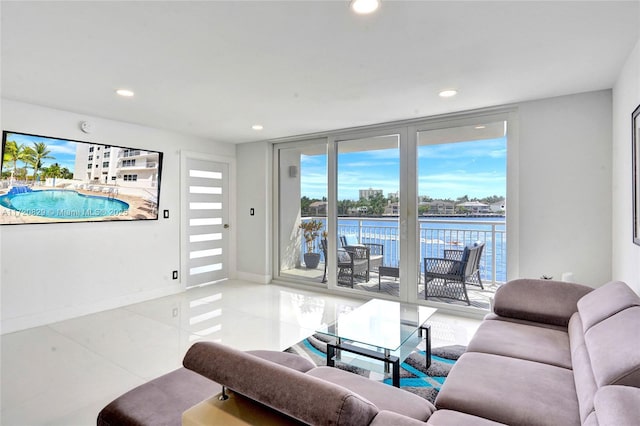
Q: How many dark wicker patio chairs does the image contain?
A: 3